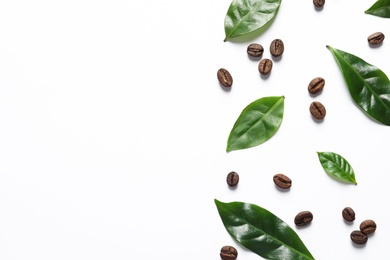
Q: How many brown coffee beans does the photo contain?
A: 15